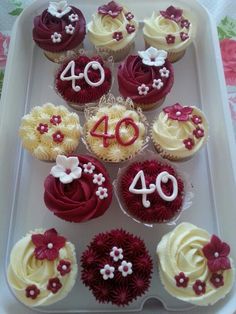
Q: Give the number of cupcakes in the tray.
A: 13